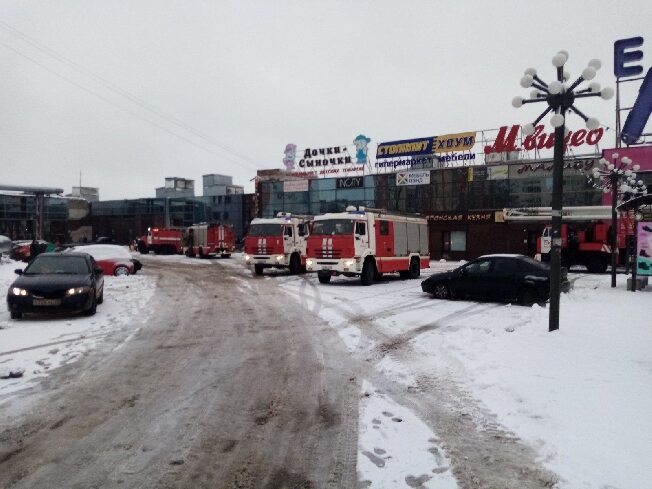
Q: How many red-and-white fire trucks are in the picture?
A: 5